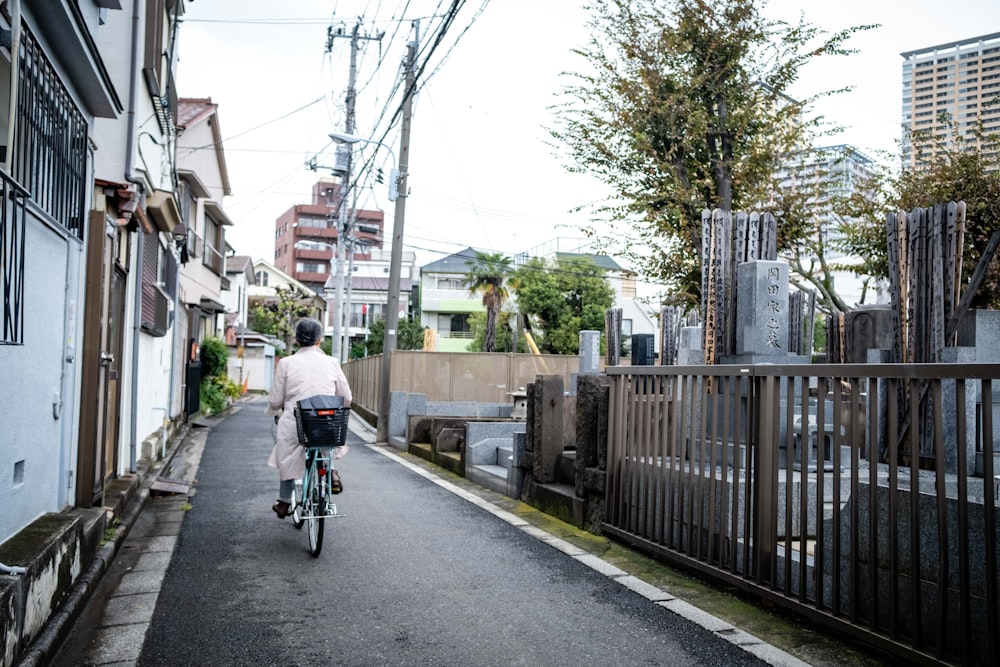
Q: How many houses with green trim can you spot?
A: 1